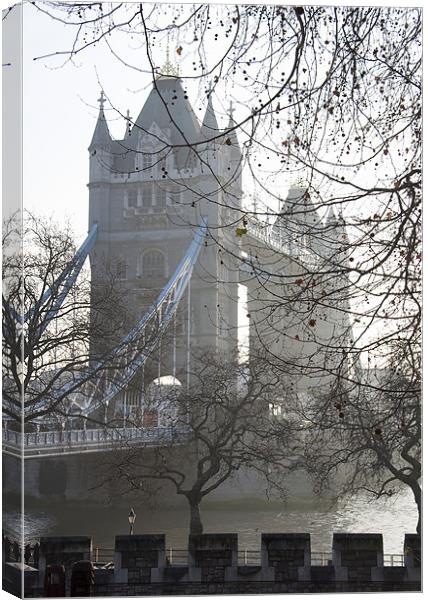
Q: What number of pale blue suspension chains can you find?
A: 2